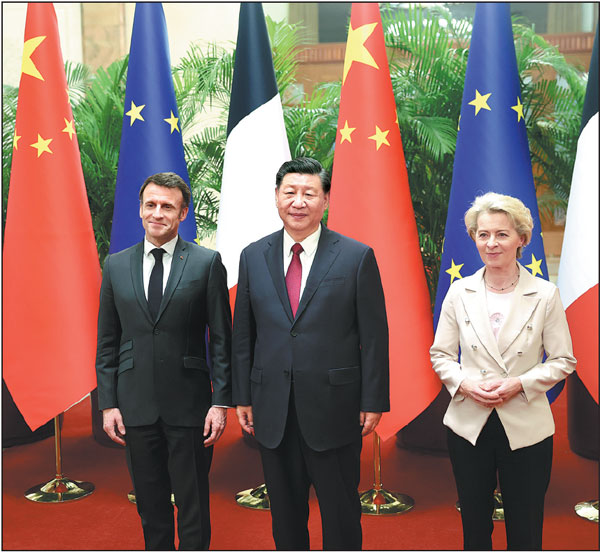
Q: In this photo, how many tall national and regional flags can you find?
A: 6